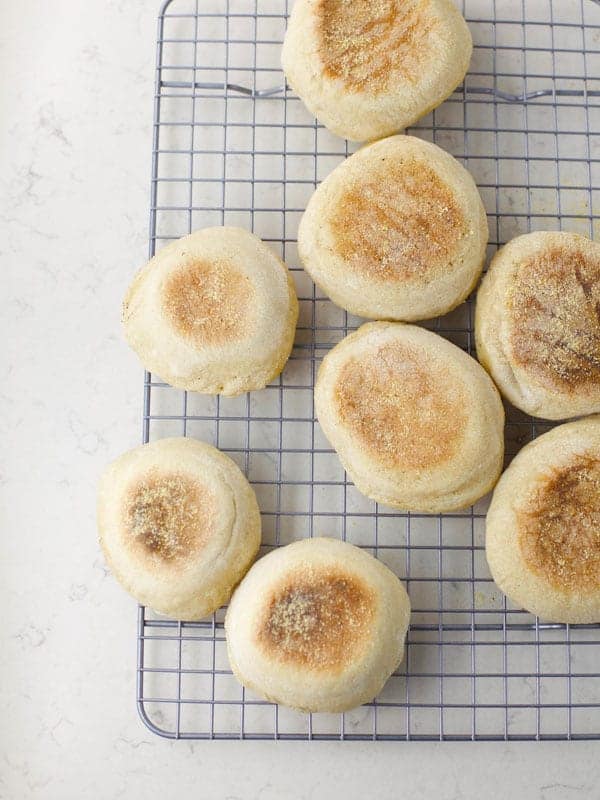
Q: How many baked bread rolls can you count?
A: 8